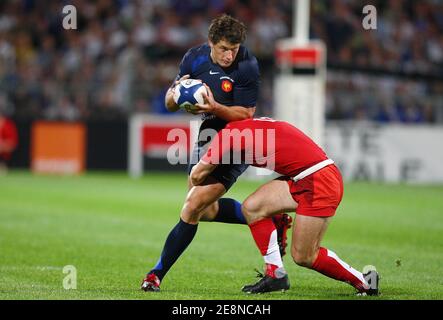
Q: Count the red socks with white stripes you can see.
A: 2